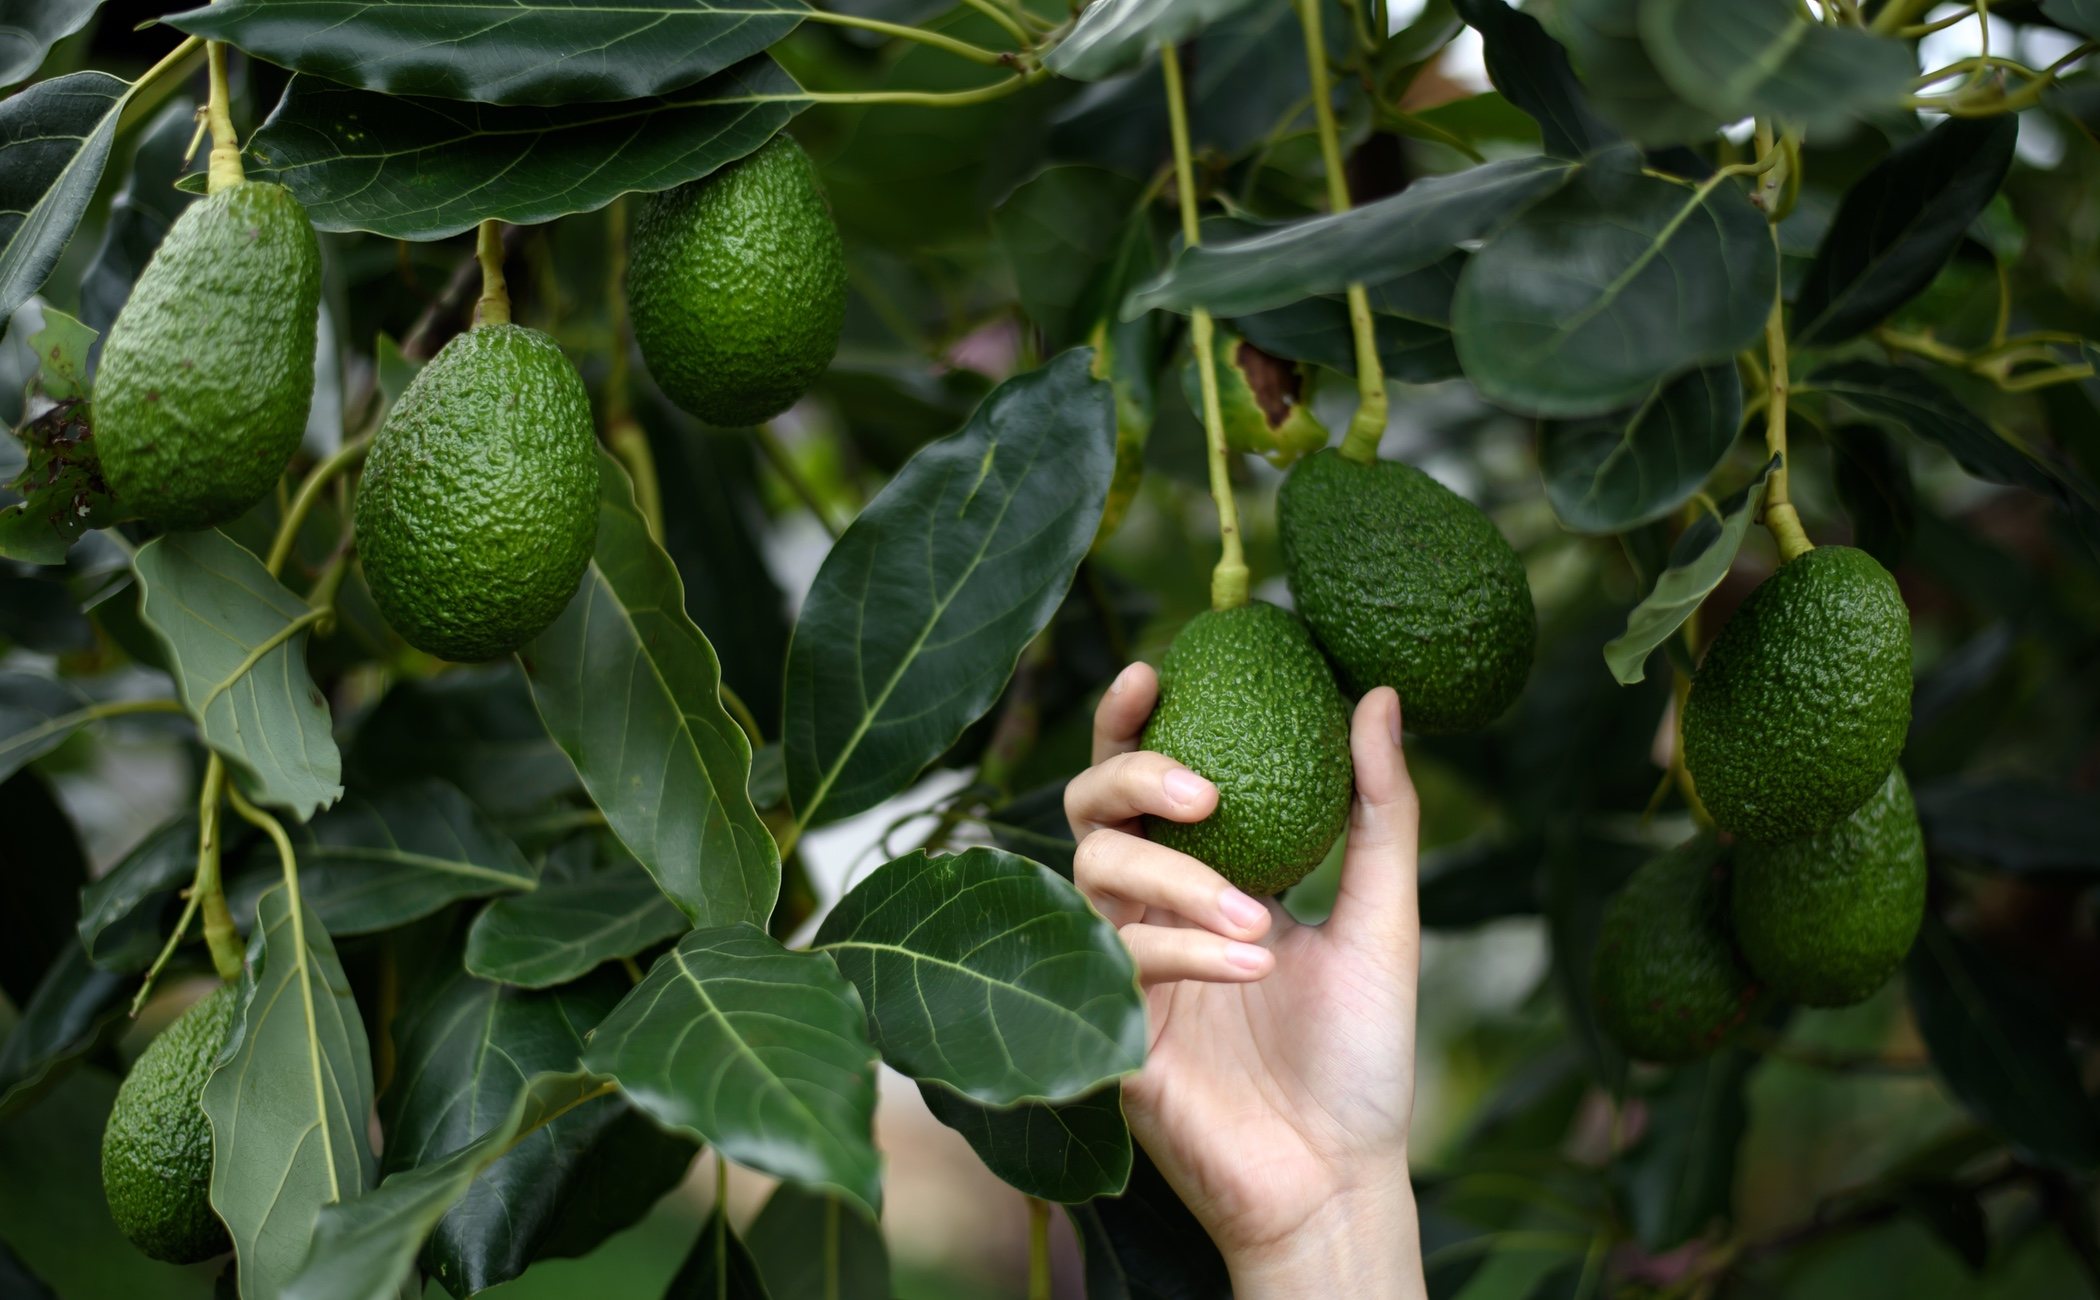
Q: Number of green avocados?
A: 9